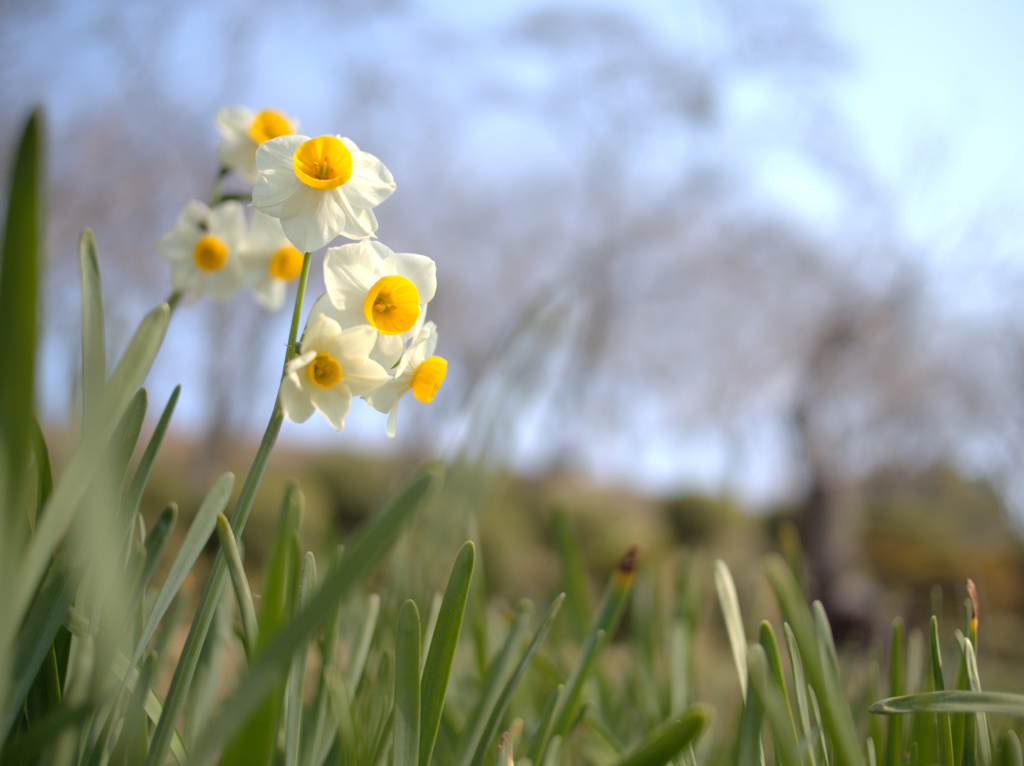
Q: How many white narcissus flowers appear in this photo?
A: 7